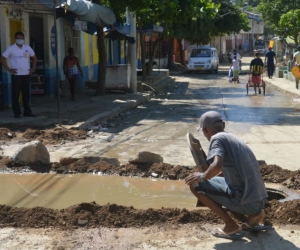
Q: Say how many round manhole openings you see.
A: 1